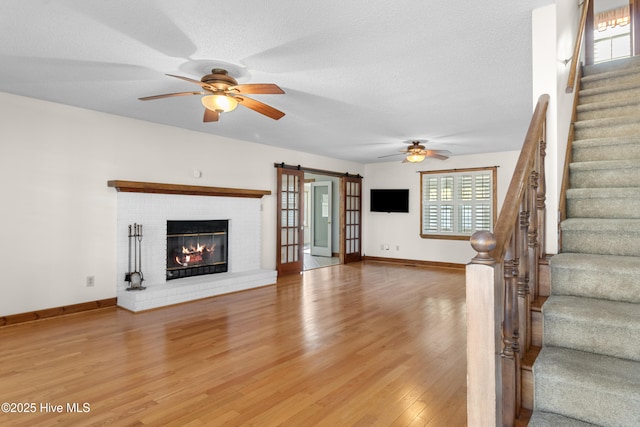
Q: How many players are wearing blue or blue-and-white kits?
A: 0